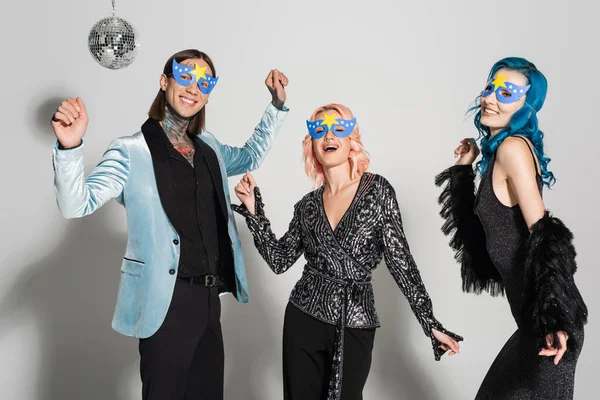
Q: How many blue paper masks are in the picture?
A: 3